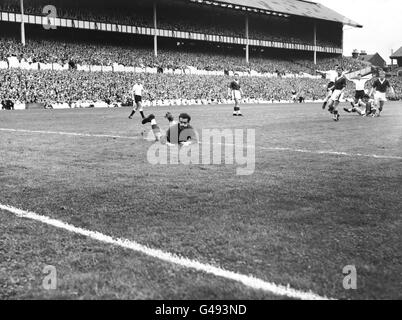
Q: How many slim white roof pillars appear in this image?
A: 4